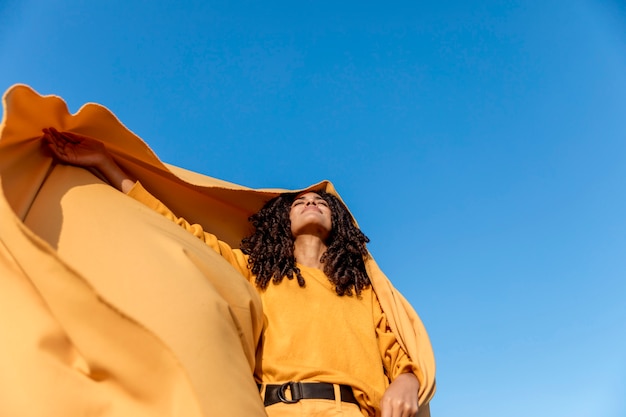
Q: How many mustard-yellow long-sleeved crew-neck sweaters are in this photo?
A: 1